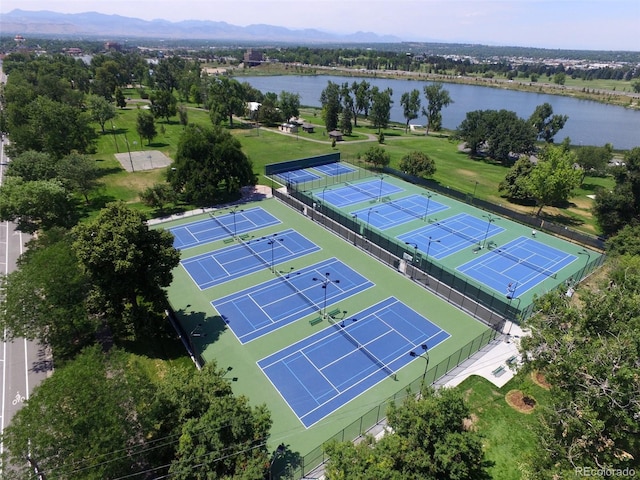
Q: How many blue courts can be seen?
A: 10